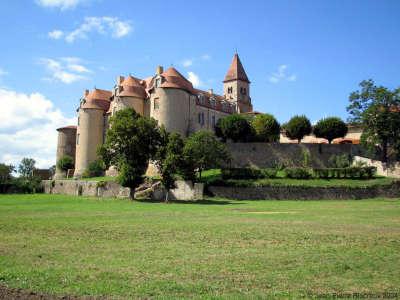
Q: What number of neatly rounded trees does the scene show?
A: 4